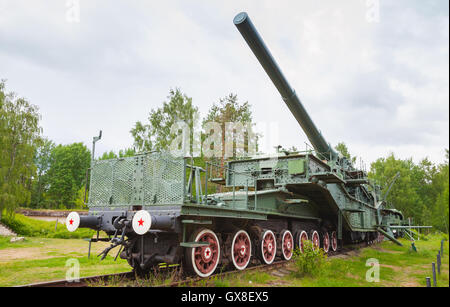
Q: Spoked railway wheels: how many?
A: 8